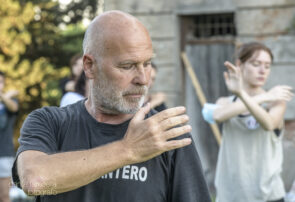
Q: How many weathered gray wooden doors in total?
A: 1